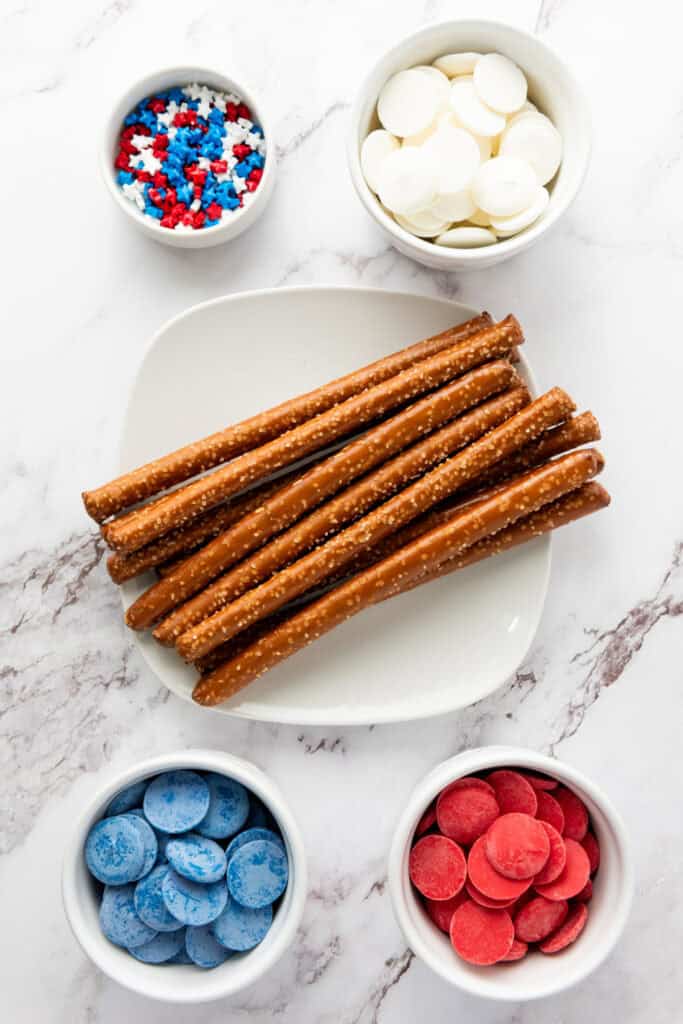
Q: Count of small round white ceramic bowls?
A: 4